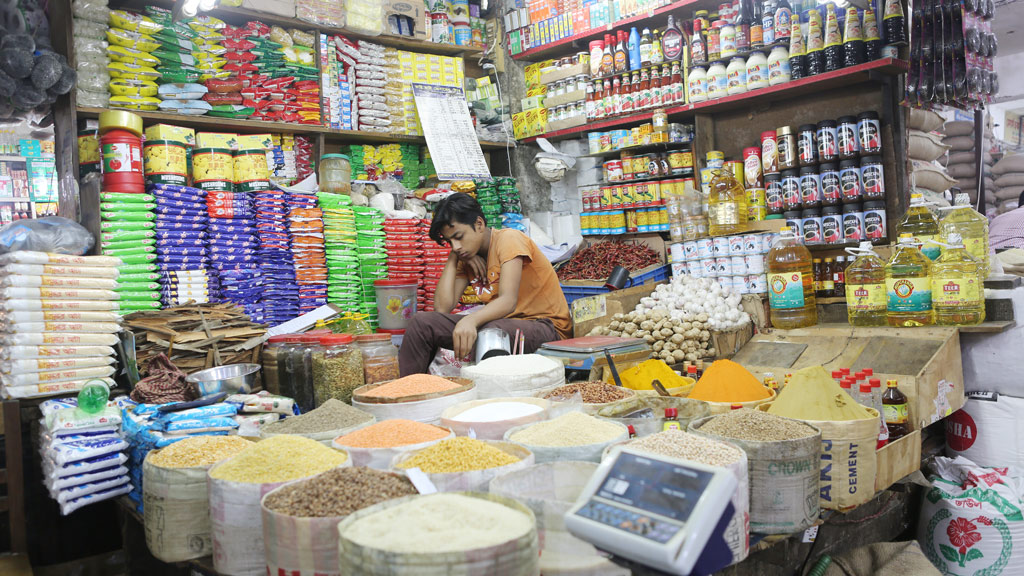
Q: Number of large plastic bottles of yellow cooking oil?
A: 7